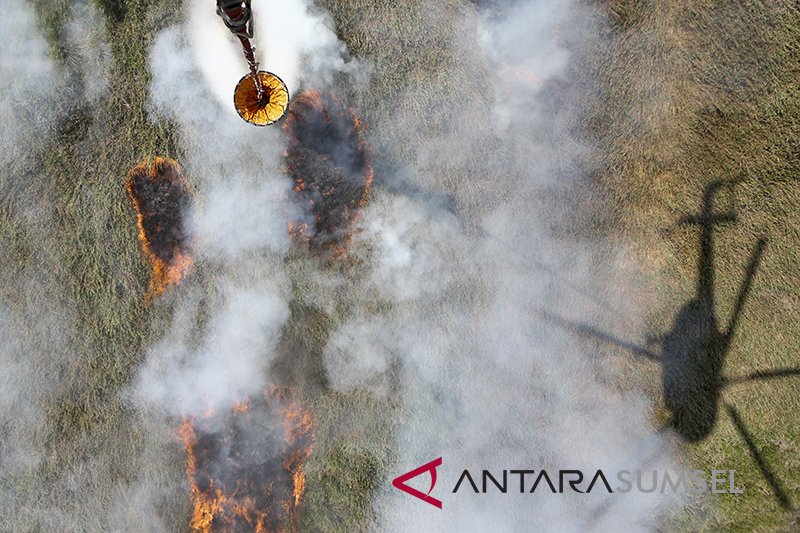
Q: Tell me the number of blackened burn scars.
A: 3